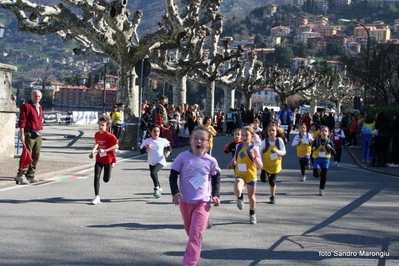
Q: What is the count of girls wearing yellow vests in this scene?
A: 4